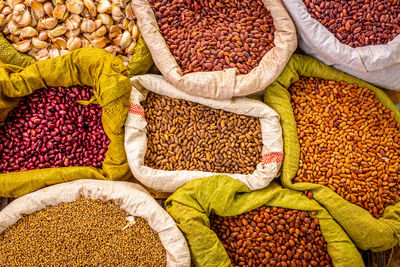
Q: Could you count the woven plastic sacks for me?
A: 8